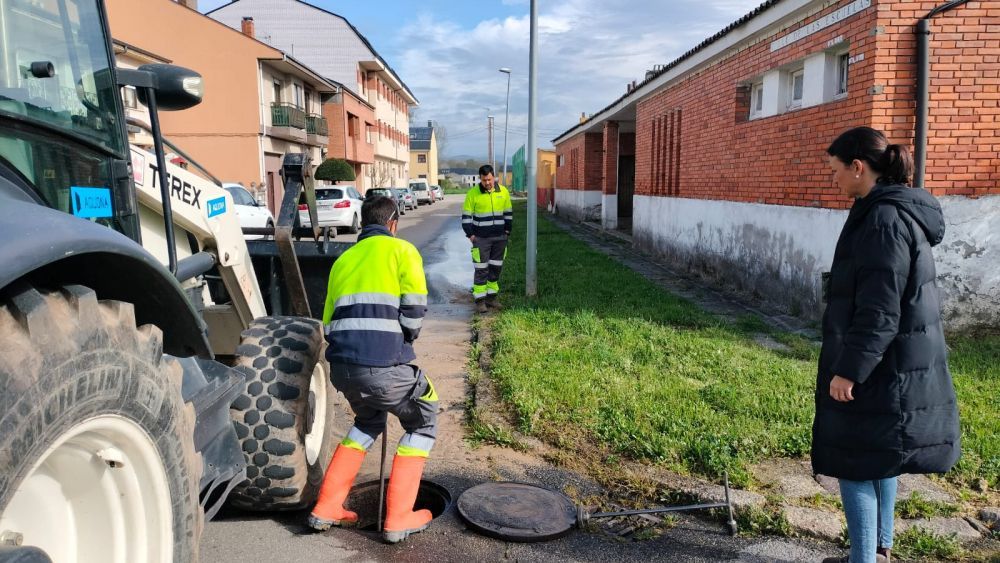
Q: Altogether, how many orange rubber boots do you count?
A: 2